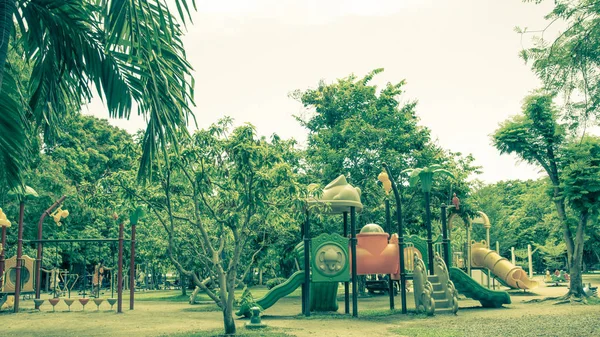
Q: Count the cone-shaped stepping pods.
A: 6